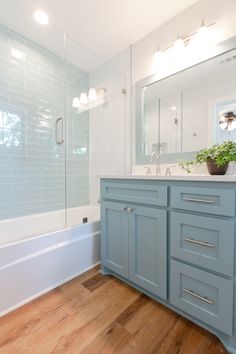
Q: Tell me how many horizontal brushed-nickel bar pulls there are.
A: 3